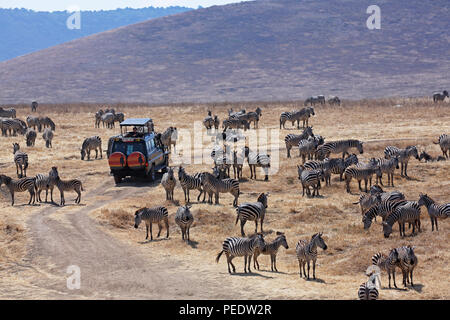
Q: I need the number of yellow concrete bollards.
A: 0